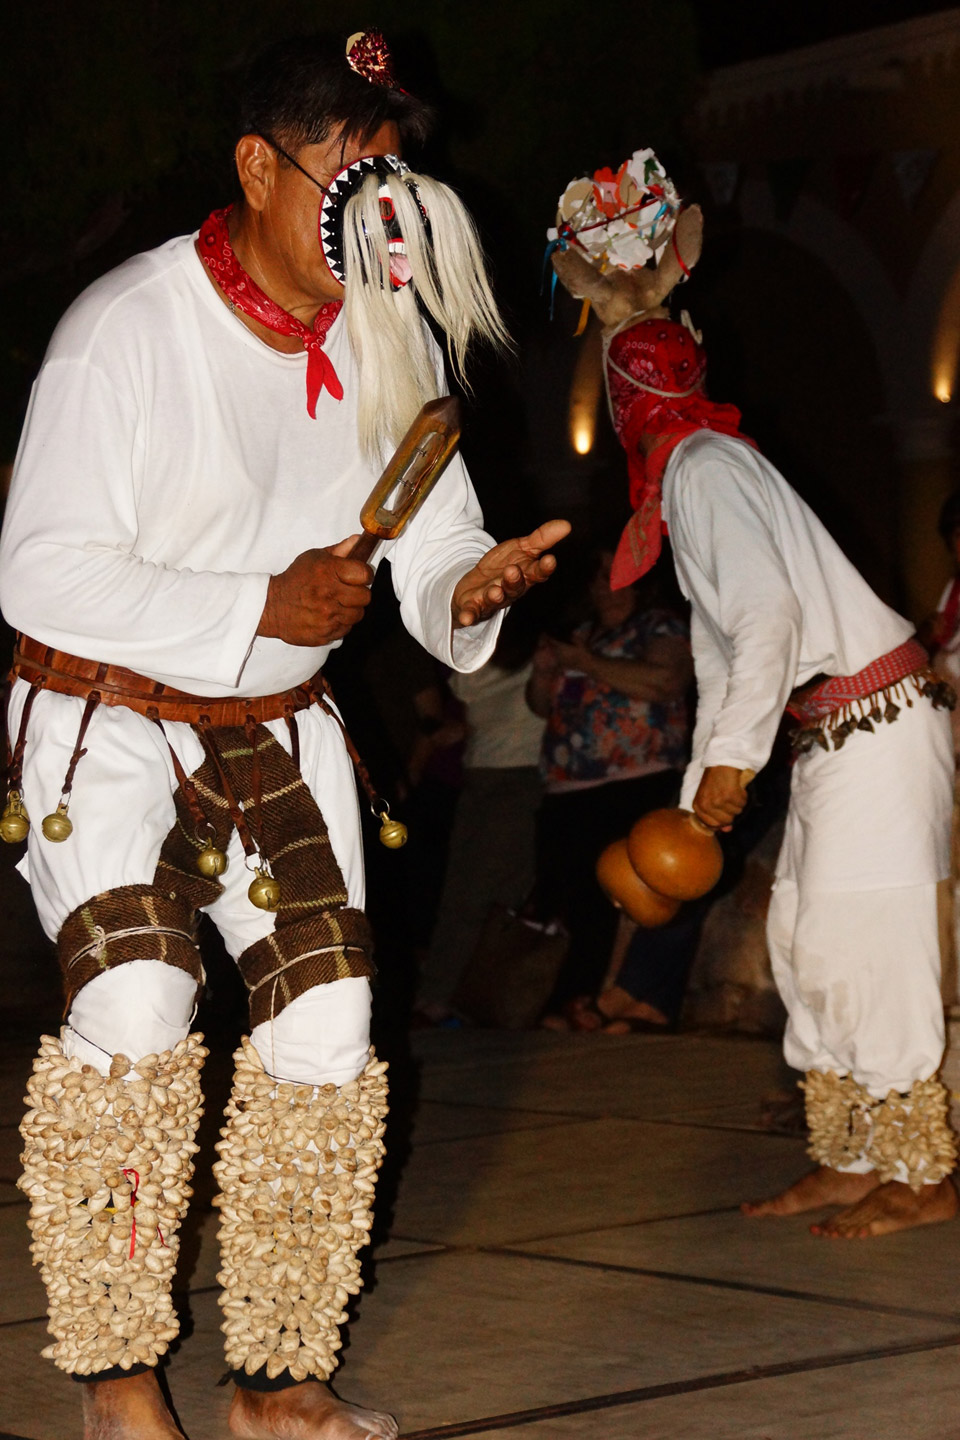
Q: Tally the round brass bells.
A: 5